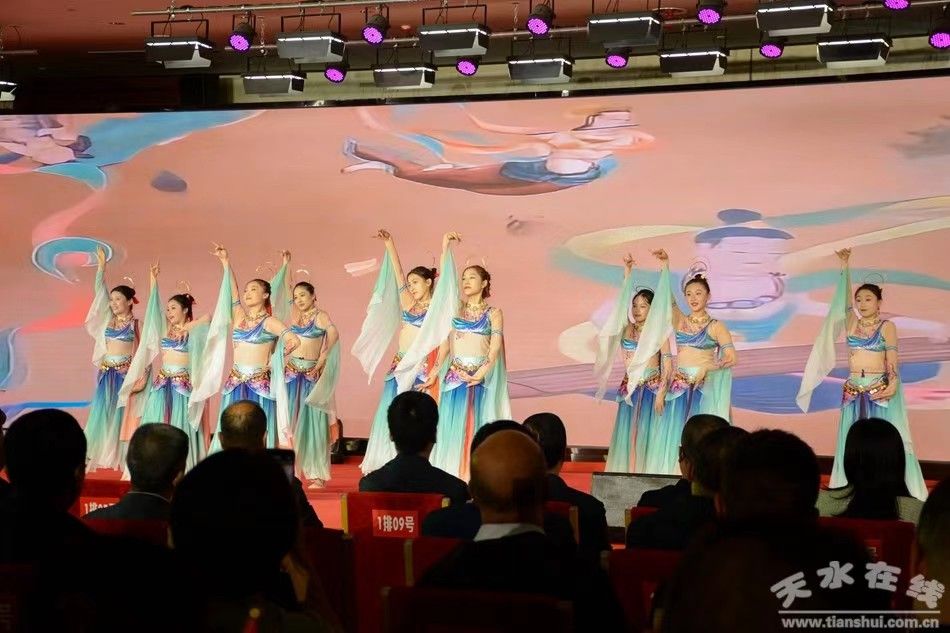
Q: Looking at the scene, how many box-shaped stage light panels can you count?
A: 11